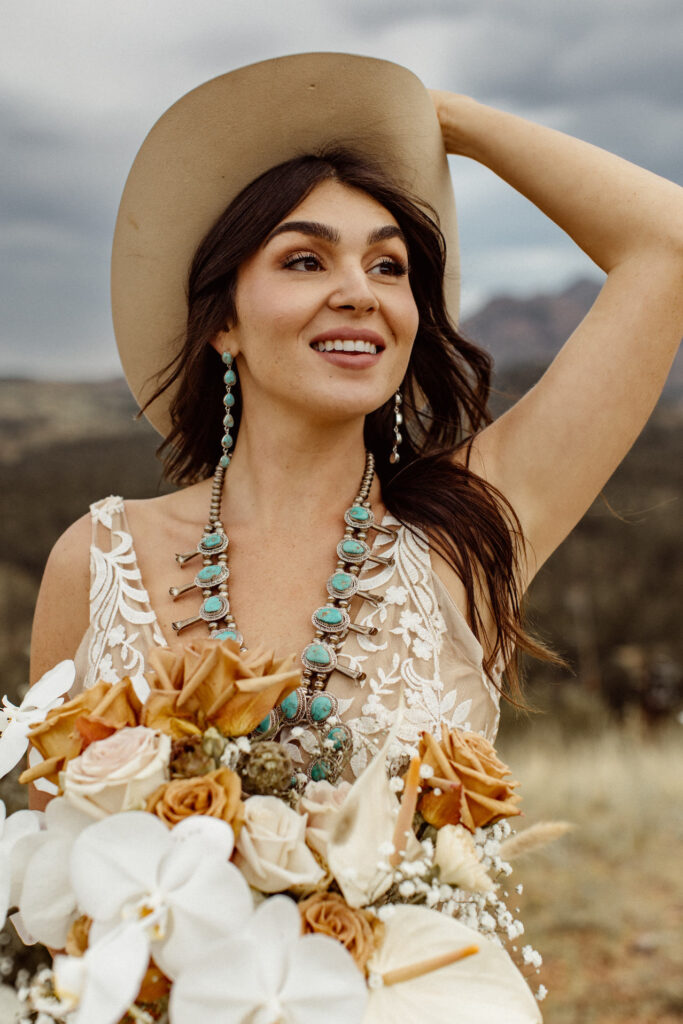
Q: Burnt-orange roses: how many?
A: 5